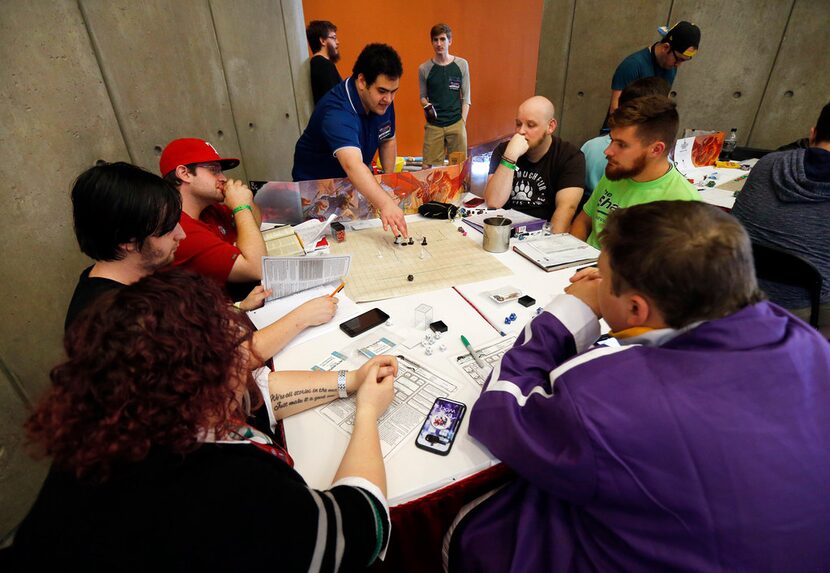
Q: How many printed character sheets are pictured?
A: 2